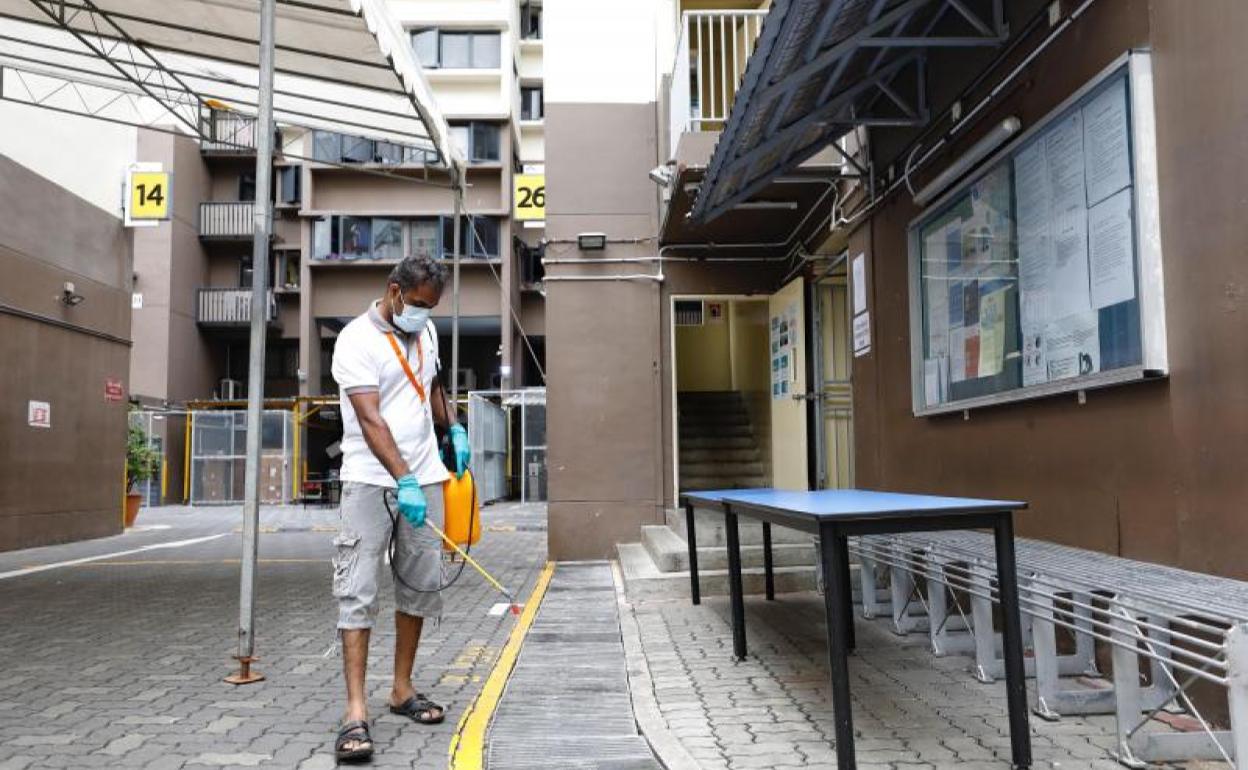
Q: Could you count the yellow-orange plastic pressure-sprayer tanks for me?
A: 1